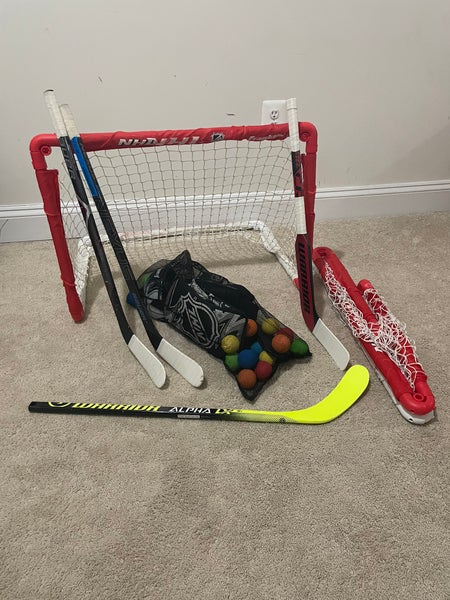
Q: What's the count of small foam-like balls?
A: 12